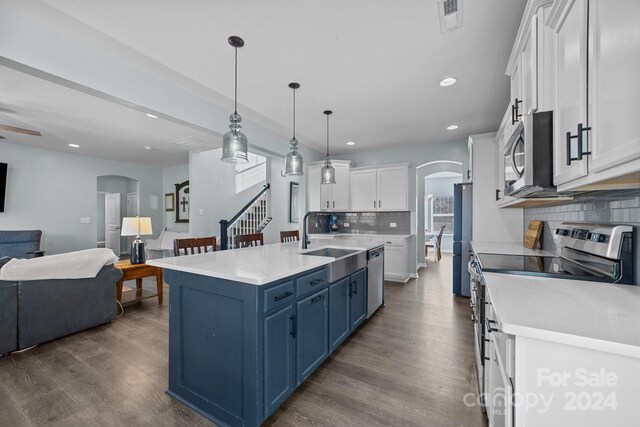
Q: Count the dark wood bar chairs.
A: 3